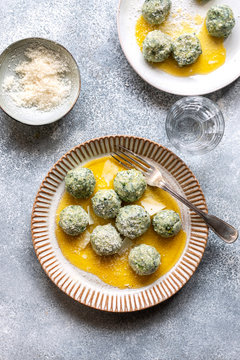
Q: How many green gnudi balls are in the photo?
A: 13